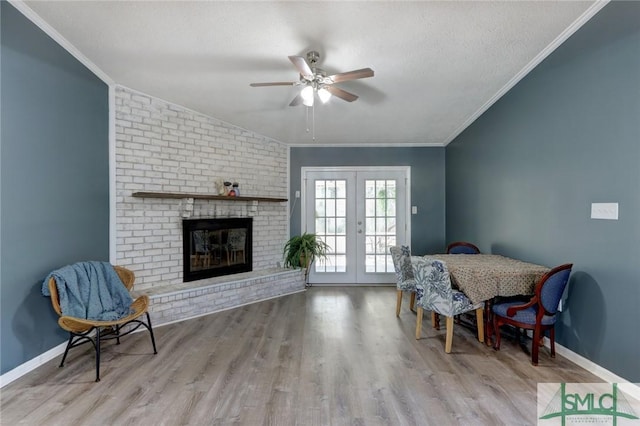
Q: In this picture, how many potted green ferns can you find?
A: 1